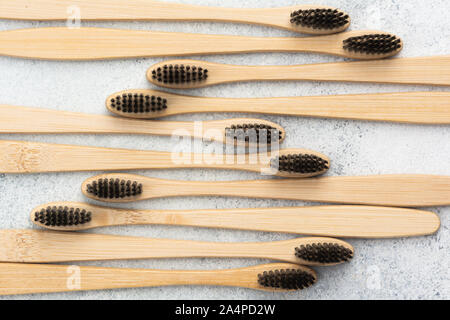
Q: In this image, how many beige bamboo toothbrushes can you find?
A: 10